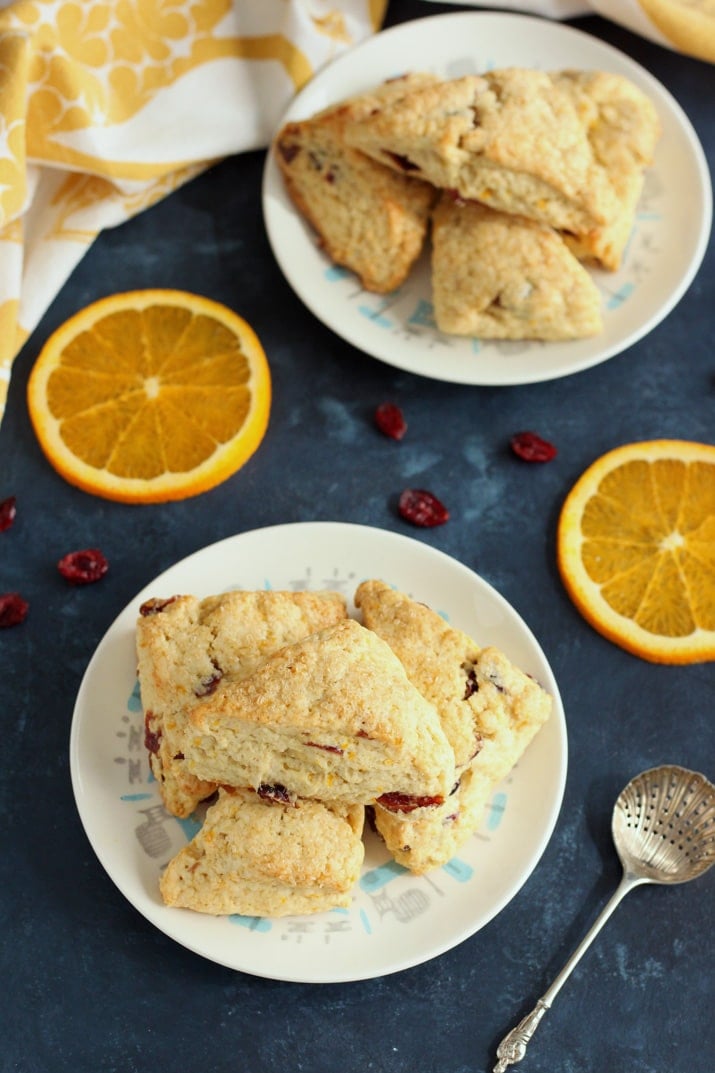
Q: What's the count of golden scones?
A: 8